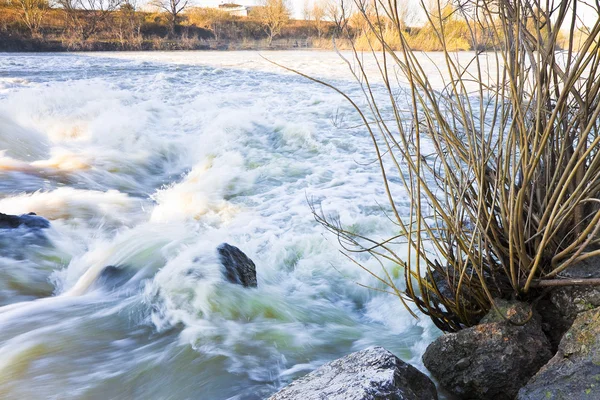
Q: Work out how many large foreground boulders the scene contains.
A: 3